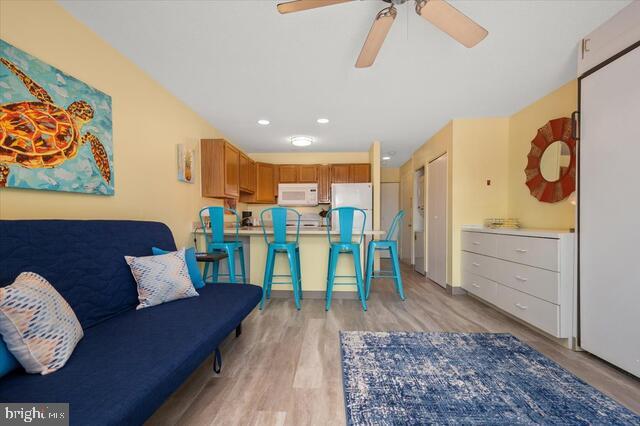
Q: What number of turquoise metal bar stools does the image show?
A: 4